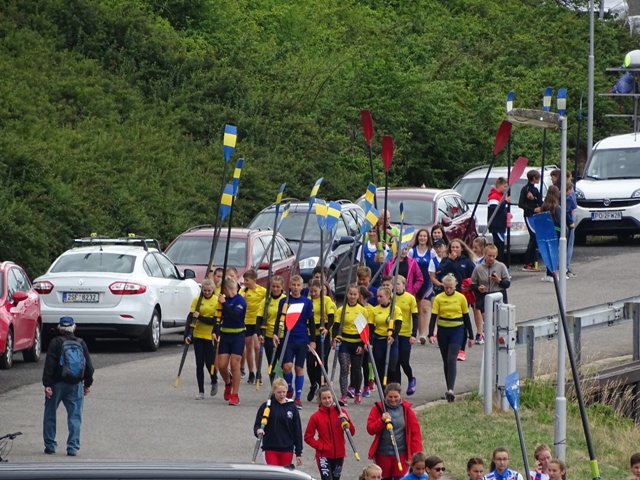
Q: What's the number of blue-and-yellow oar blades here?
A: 13